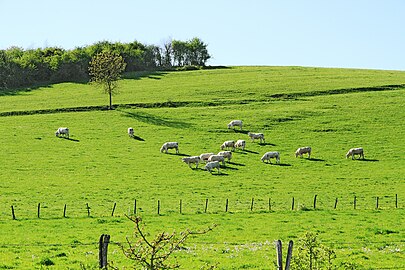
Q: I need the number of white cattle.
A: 15